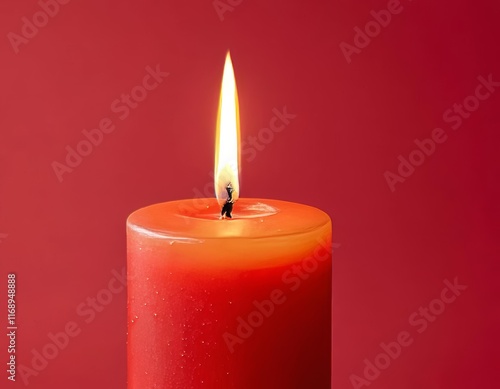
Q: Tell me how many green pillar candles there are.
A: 0